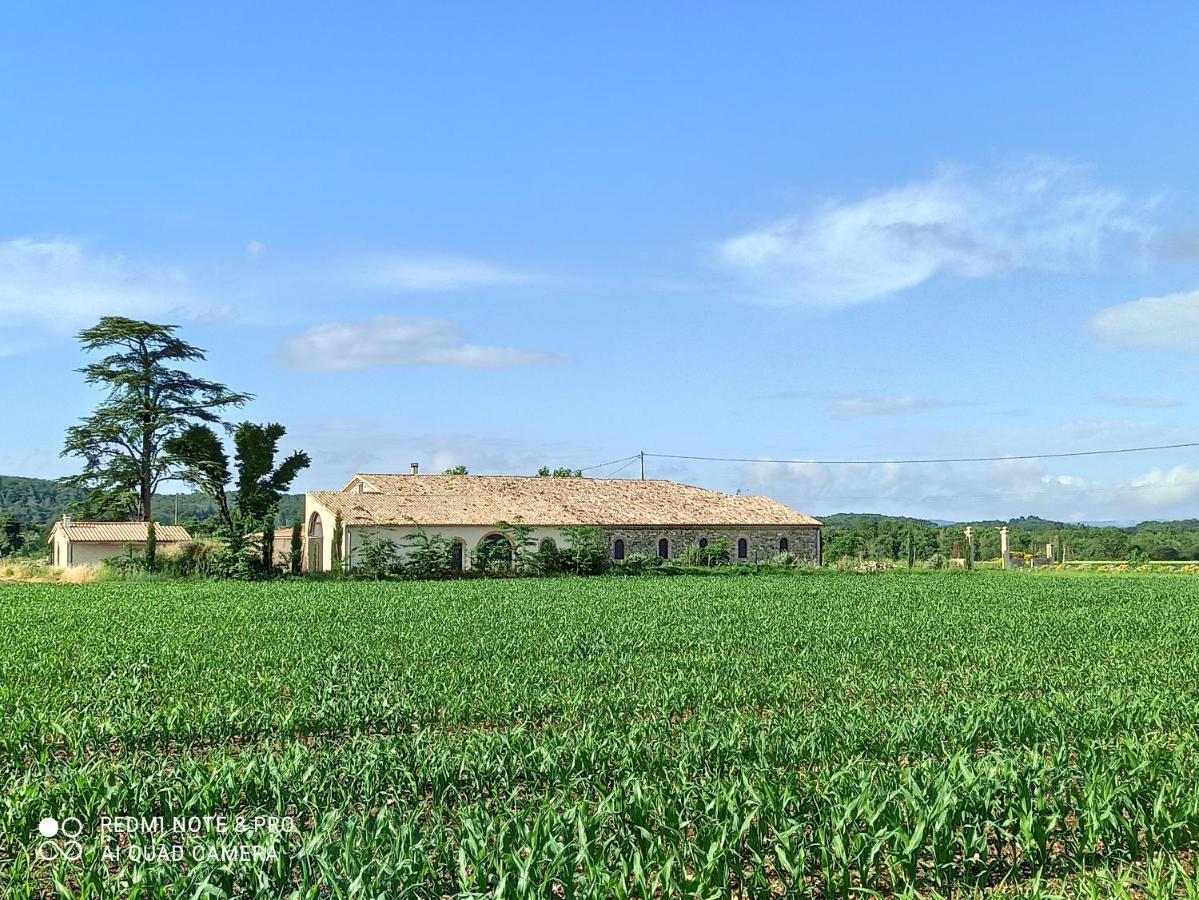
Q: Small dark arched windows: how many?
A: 5